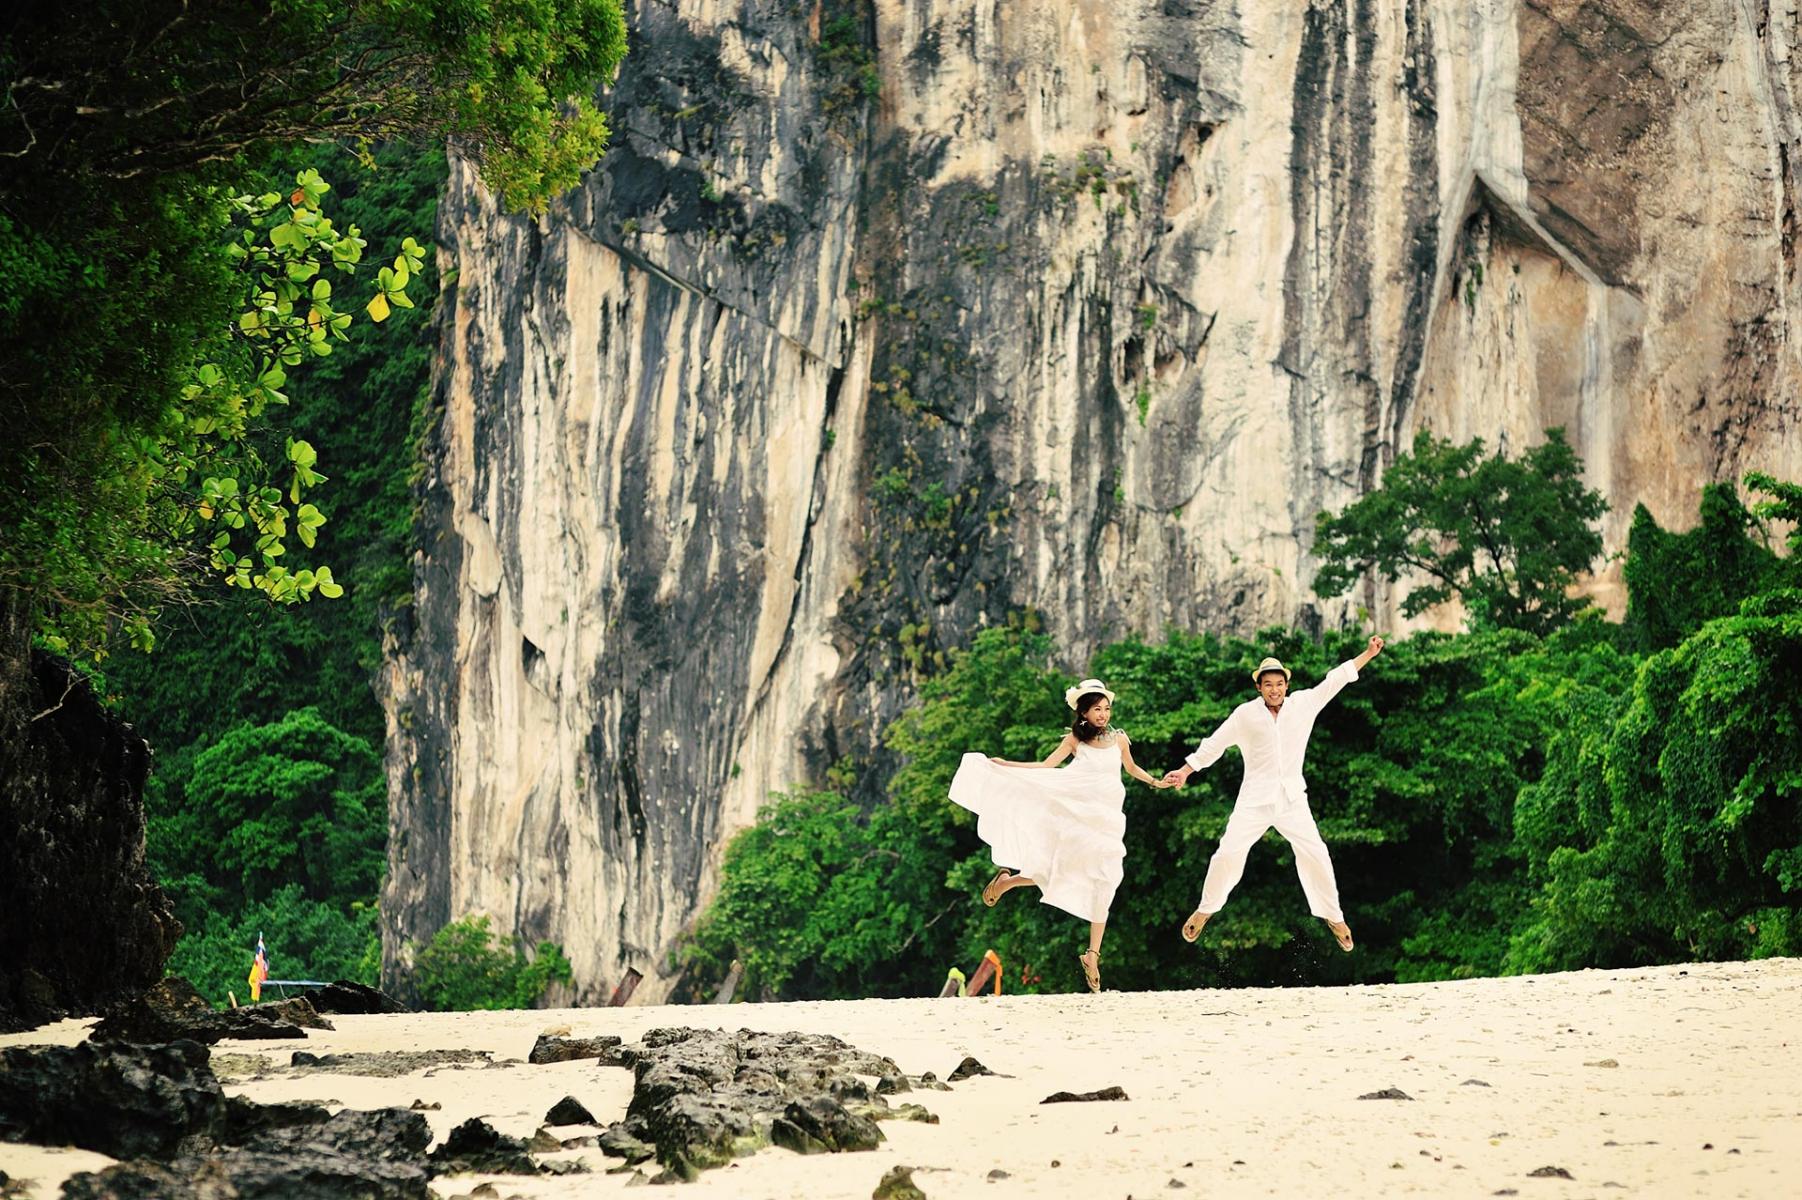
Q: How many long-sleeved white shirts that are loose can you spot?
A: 1